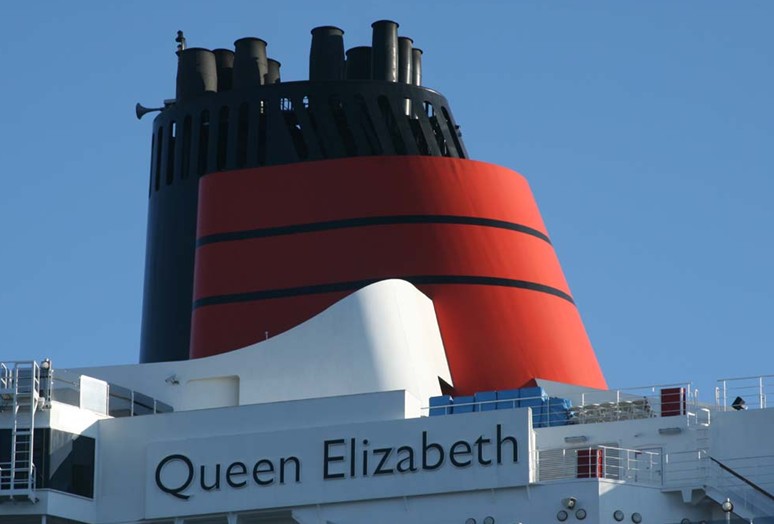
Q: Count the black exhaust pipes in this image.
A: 9